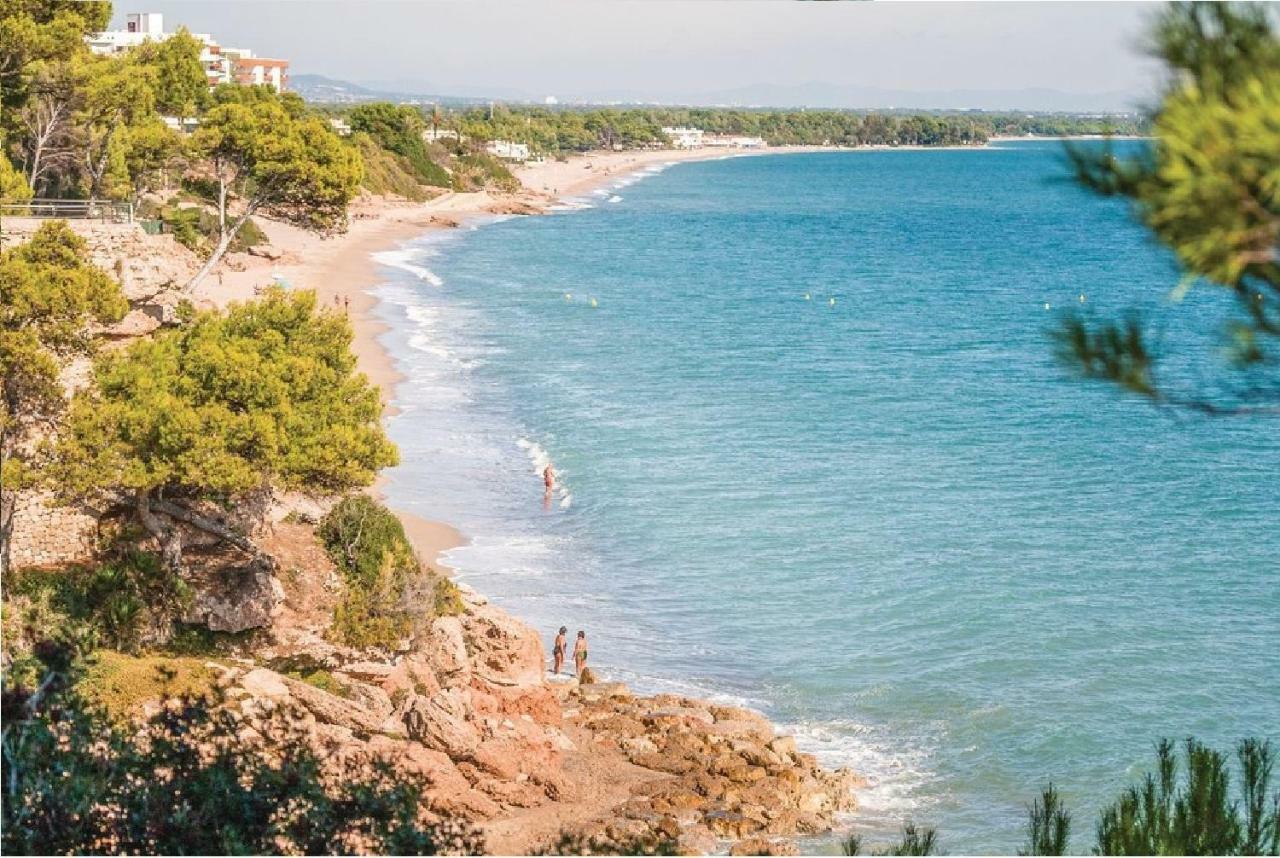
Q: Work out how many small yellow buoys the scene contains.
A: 6